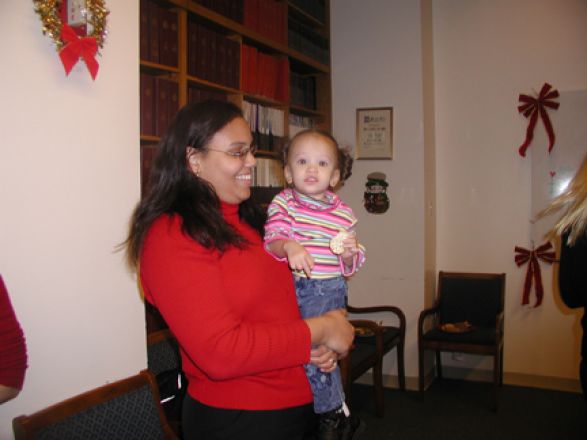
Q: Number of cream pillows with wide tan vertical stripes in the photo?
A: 0